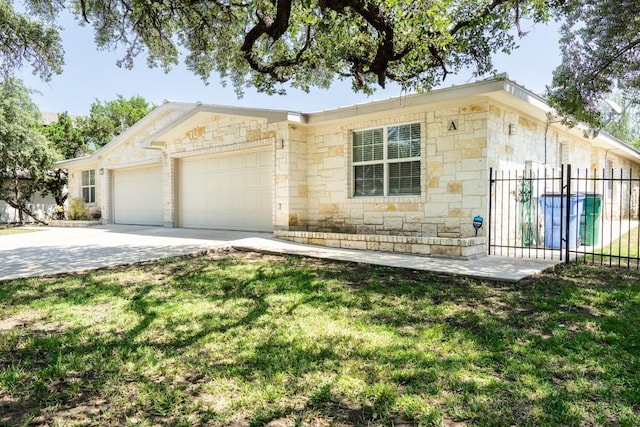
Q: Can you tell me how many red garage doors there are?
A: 0